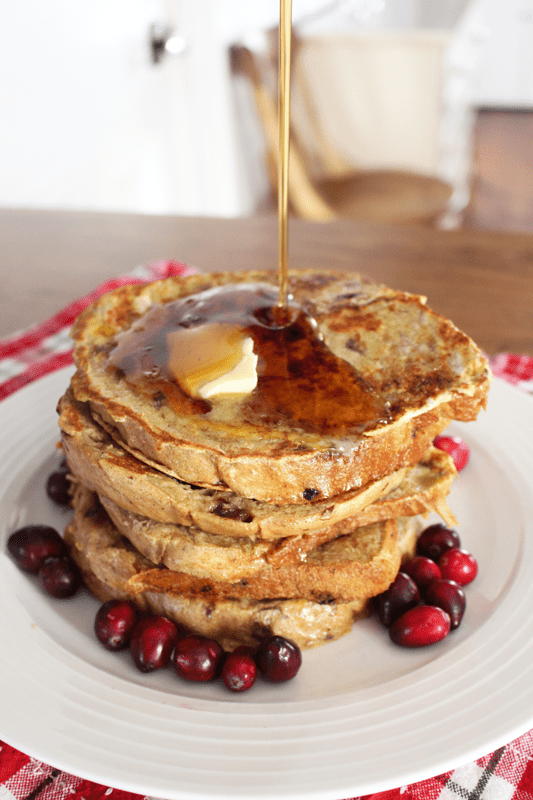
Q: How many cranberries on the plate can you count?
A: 15